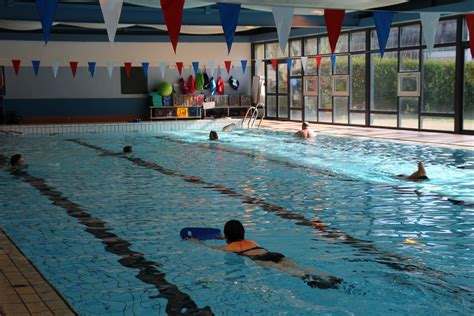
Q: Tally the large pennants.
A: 9